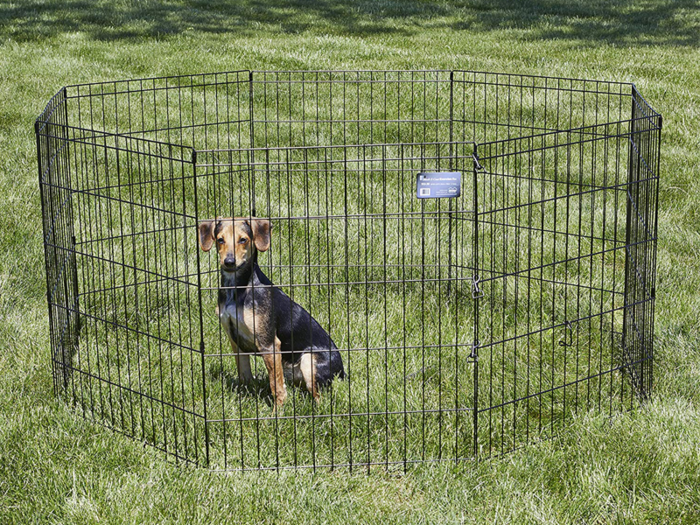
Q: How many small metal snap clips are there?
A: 3